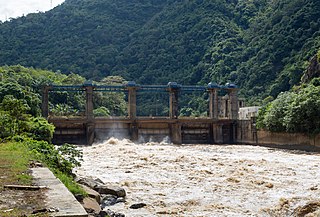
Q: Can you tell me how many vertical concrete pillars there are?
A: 6